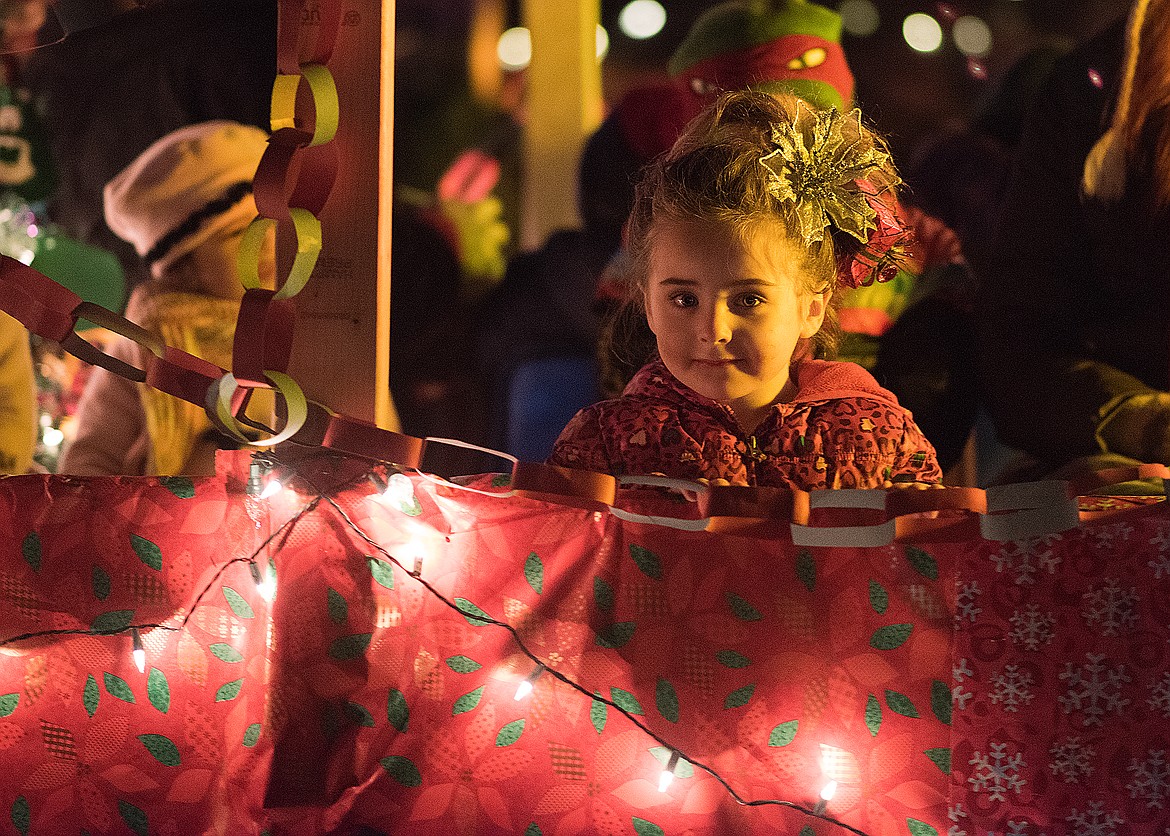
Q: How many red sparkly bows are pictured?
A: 1